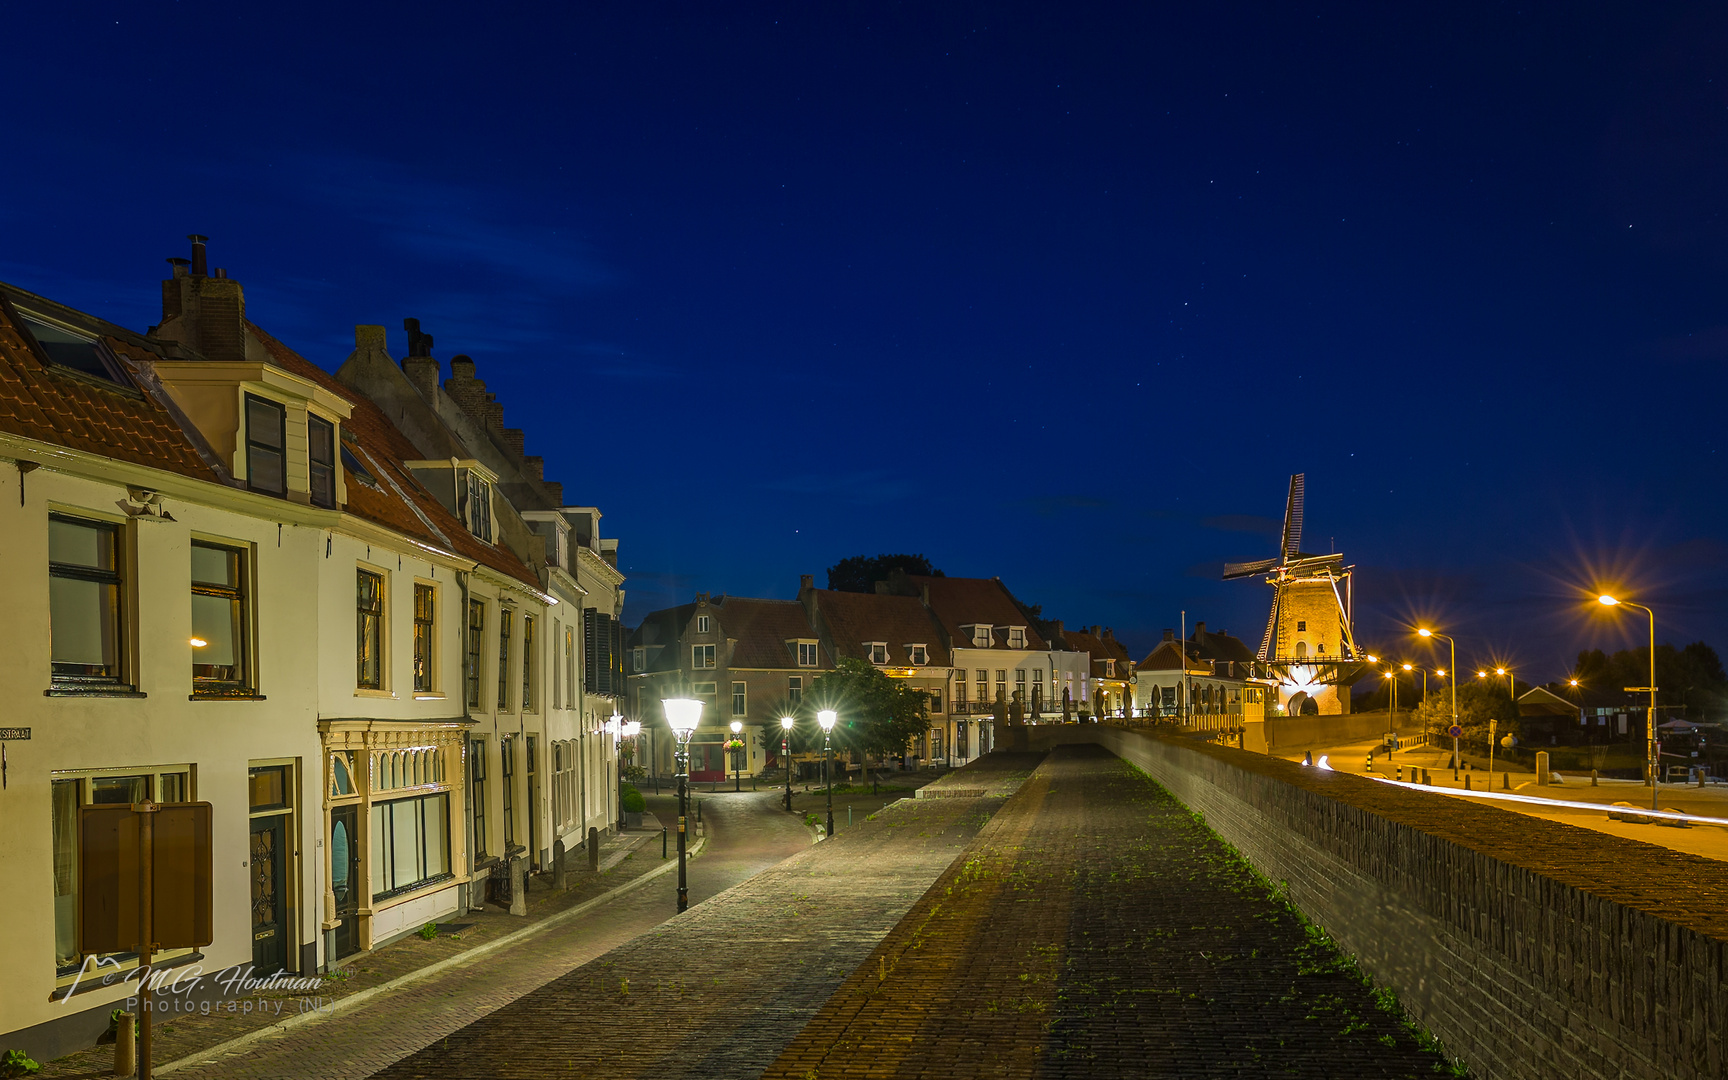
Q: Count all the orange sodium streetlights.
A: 9